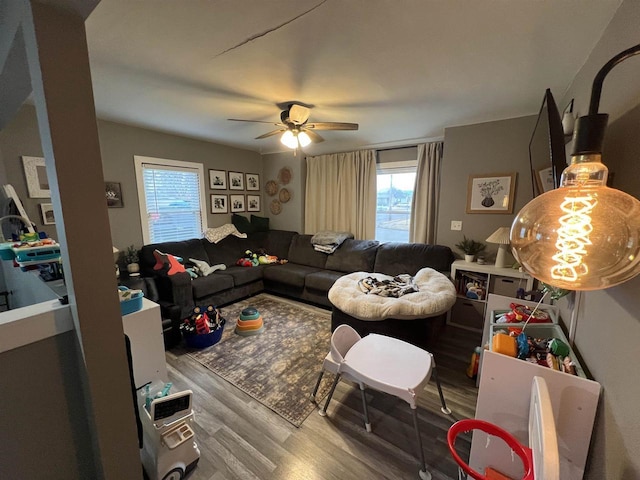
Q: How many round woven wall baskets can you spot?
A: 4